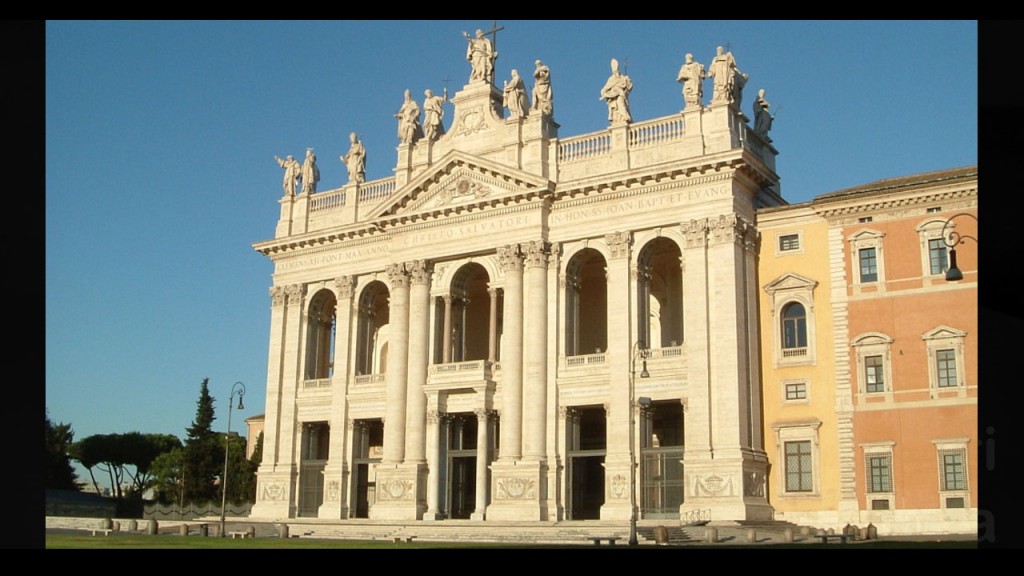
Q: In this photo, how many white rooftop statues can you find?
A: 12